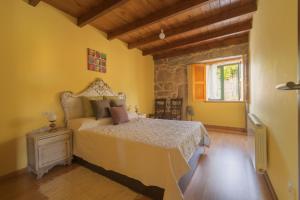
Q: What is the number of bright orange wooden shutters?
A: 1